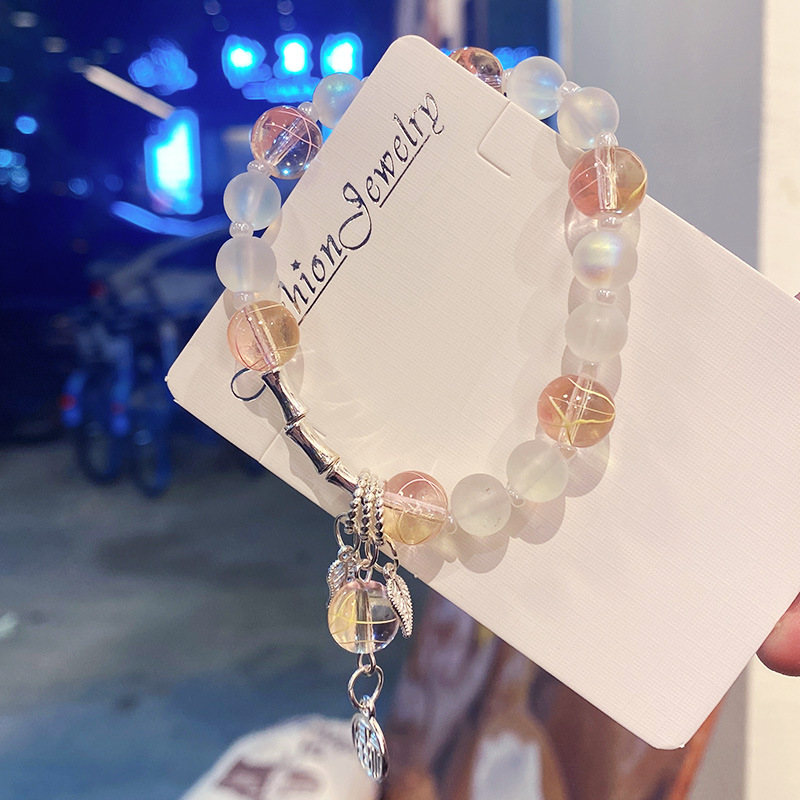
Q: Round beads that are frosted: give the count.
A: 9